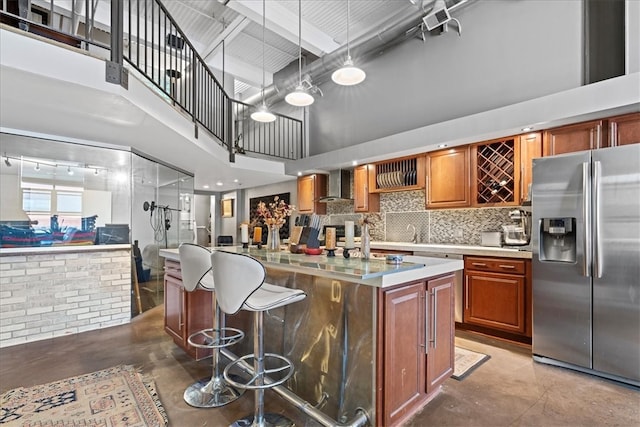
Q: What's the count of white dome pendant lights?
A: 3